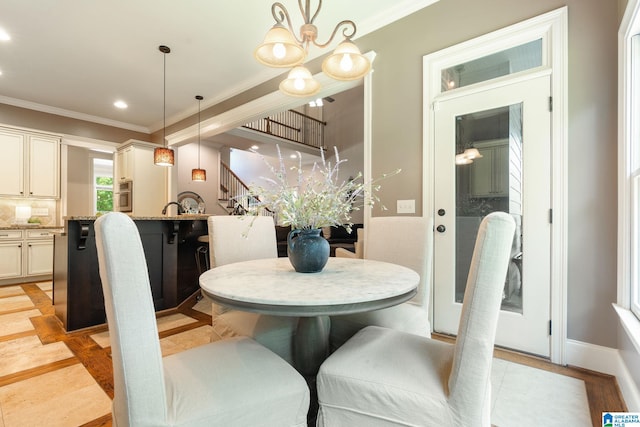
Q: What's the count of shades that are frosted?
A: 3